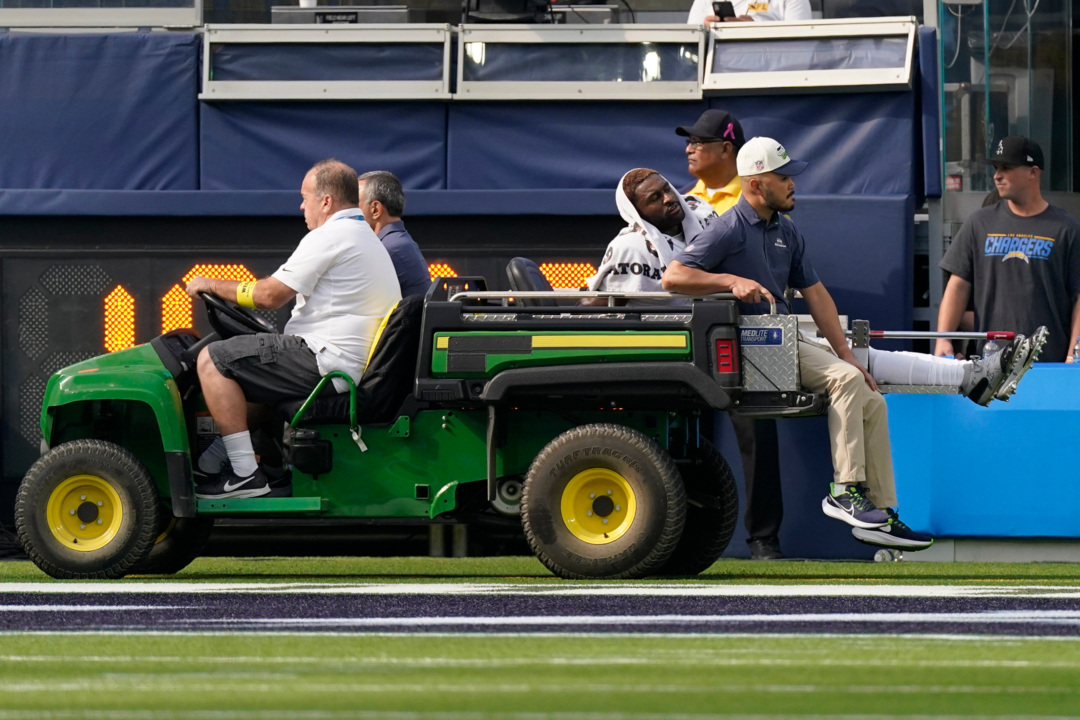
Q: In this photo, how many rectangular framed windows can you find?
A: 3